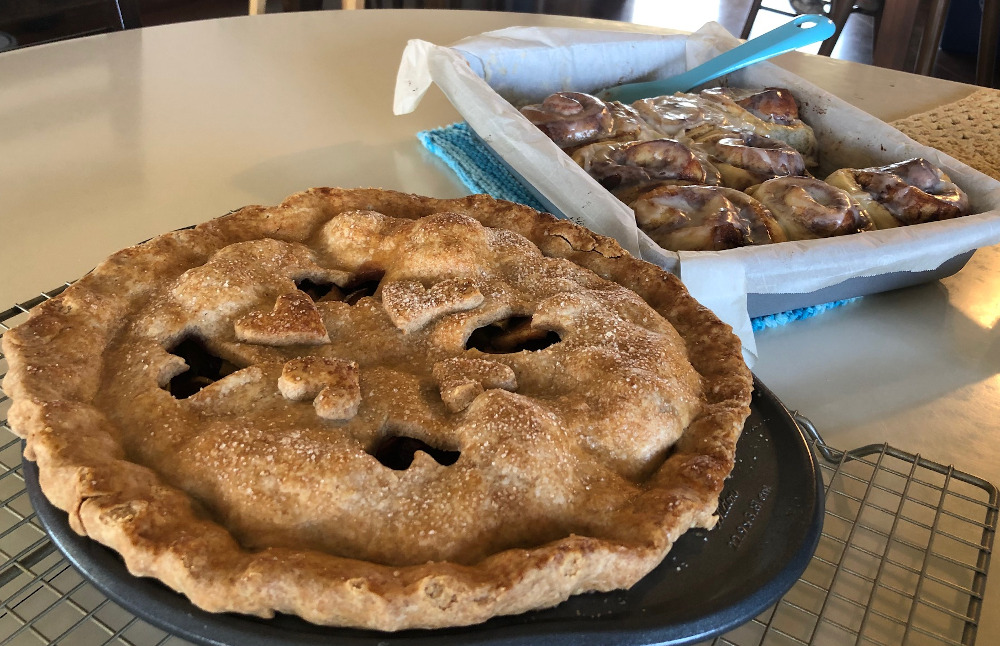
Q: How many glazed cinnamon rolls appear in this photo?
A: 8